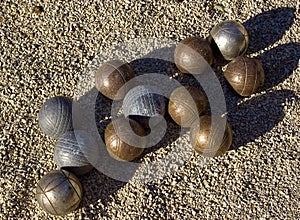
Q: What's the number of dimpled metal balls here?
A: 11